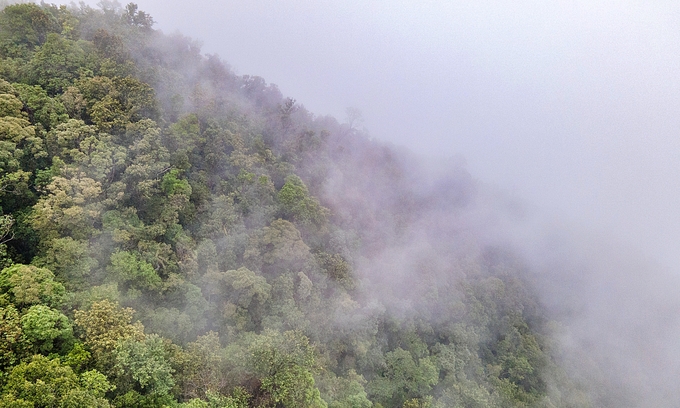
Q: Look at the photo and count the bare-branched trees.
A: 1